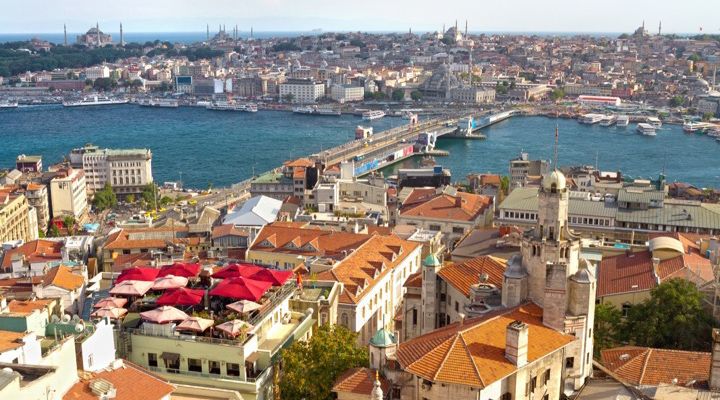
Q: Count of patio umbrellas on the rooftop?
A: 14